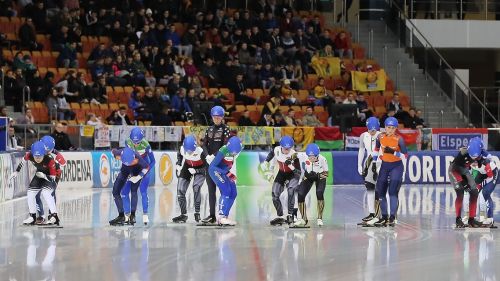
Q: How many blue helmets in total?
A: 13